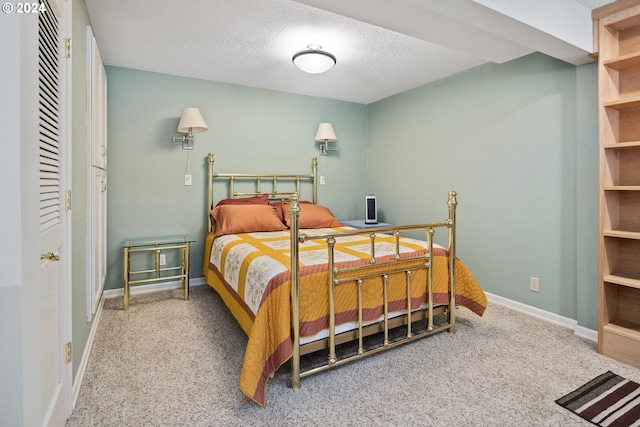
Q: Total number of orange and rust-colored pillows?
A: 4